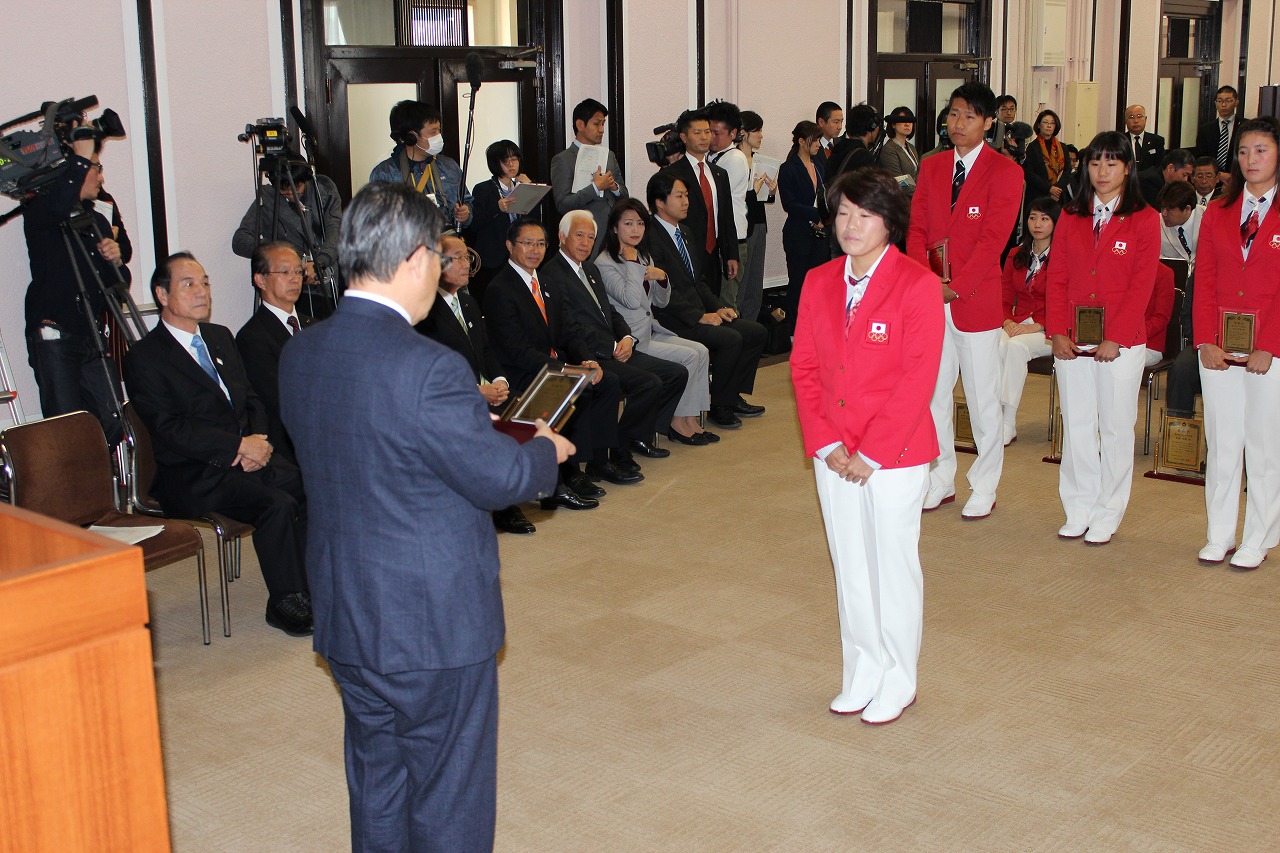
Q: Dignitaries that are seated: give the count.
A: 7